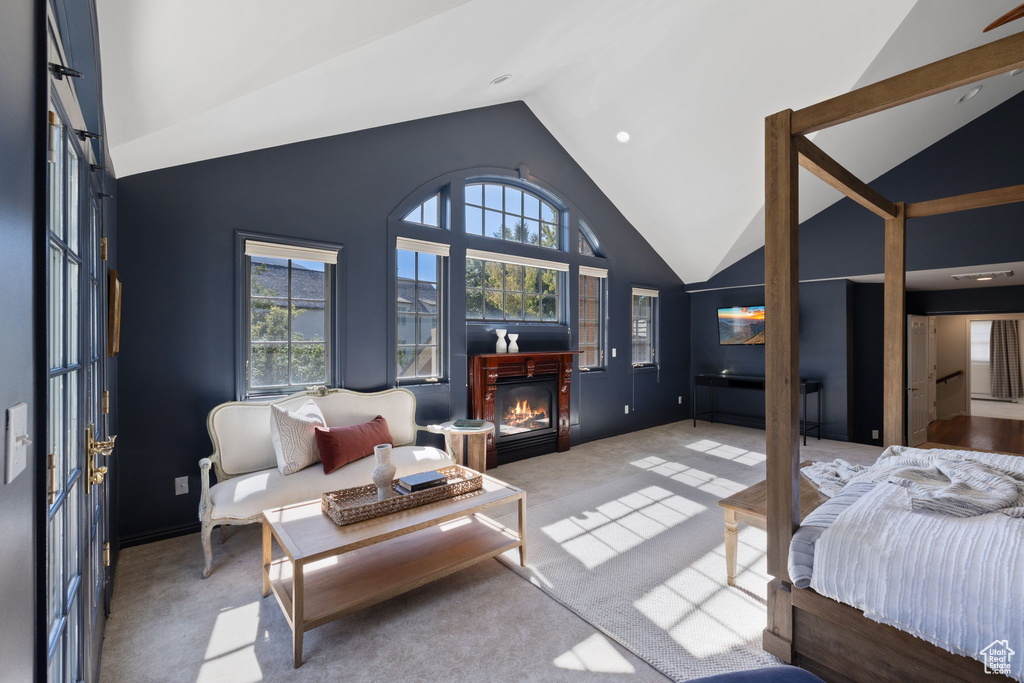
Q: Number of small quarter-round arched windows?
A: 2